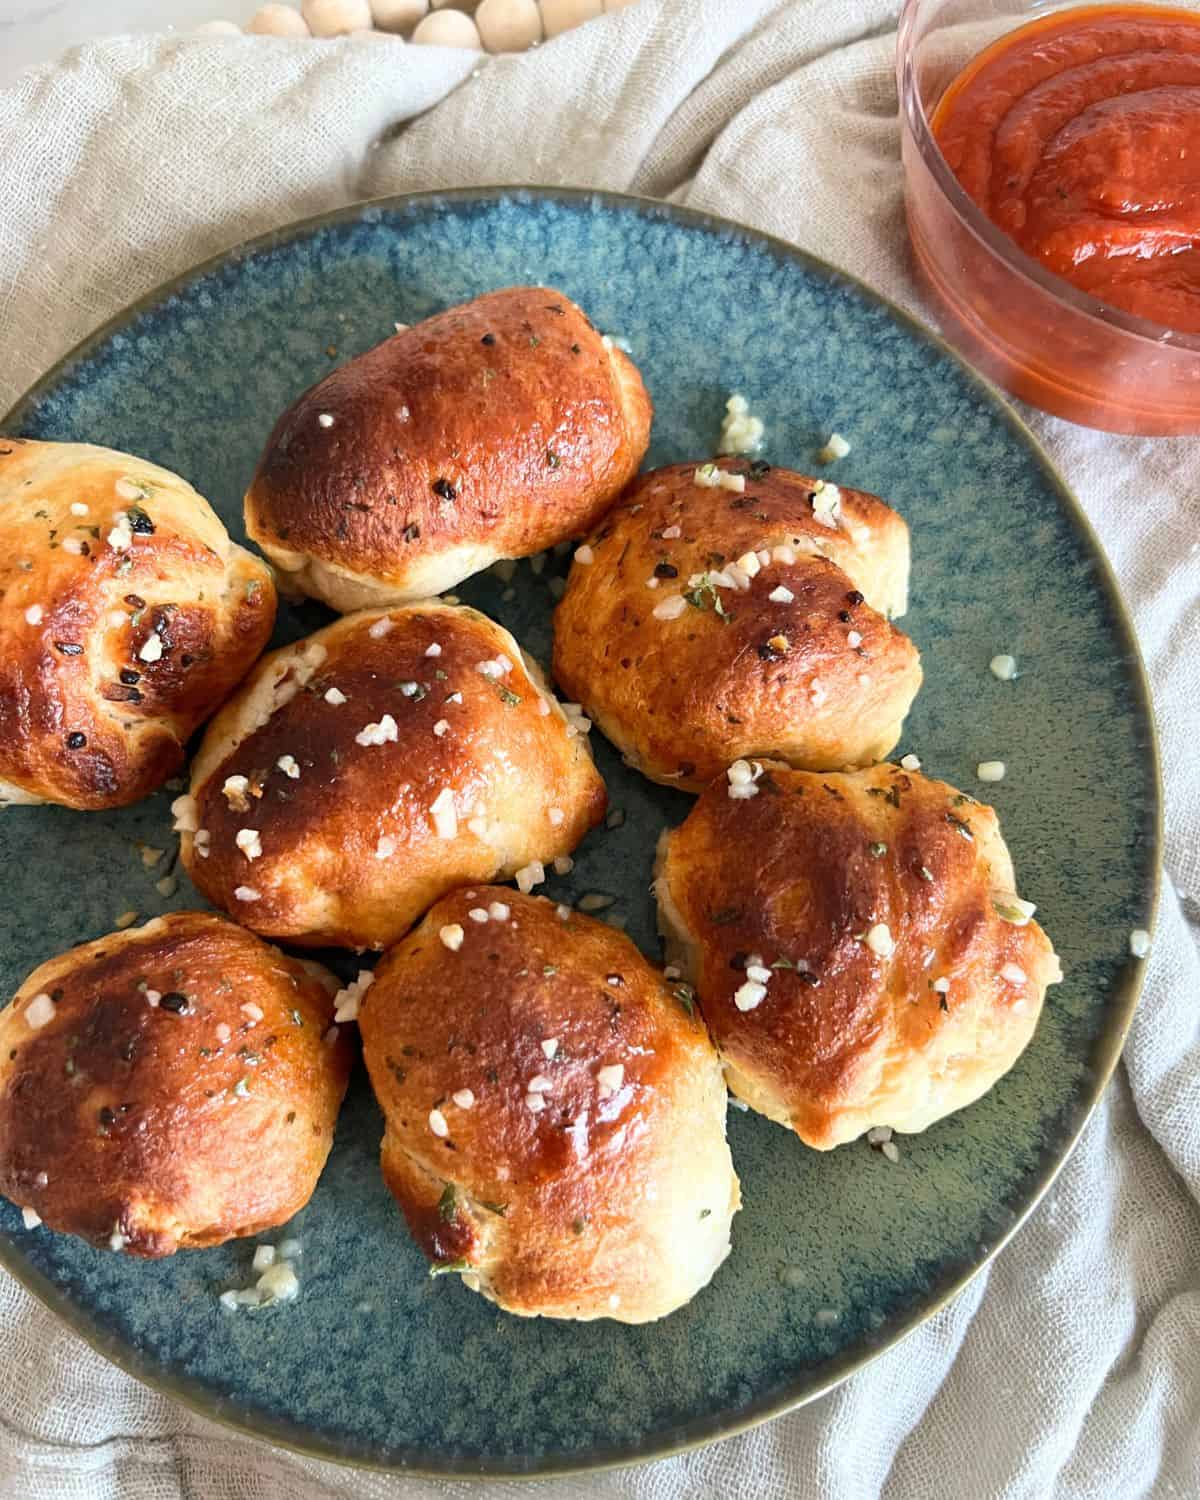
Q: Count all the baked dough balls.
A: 7